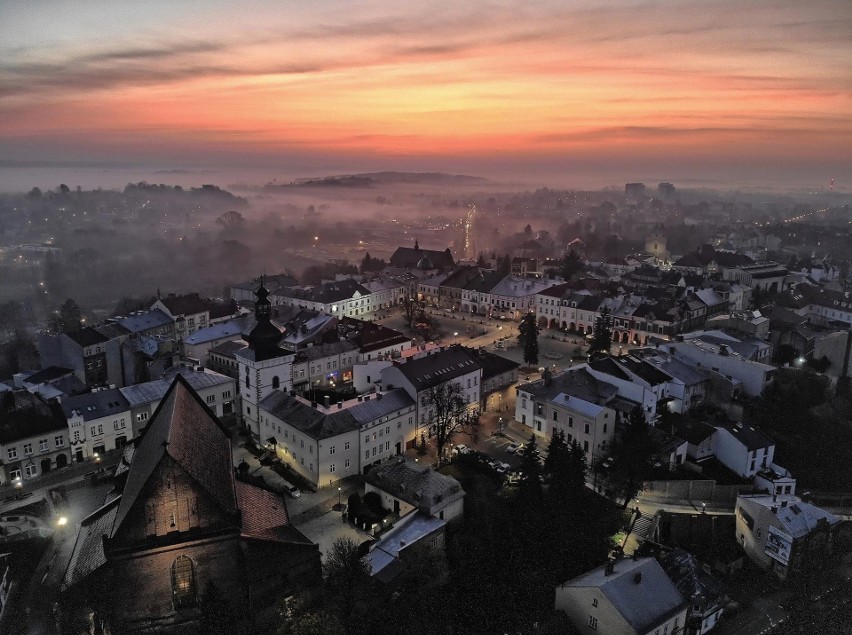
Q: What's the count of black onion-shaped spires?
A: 1